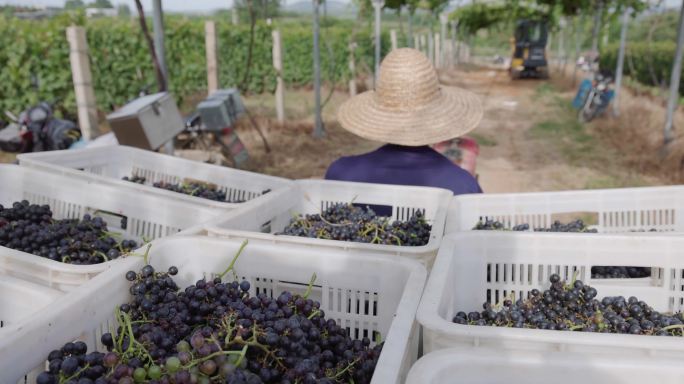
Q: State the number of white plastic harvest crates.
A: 8